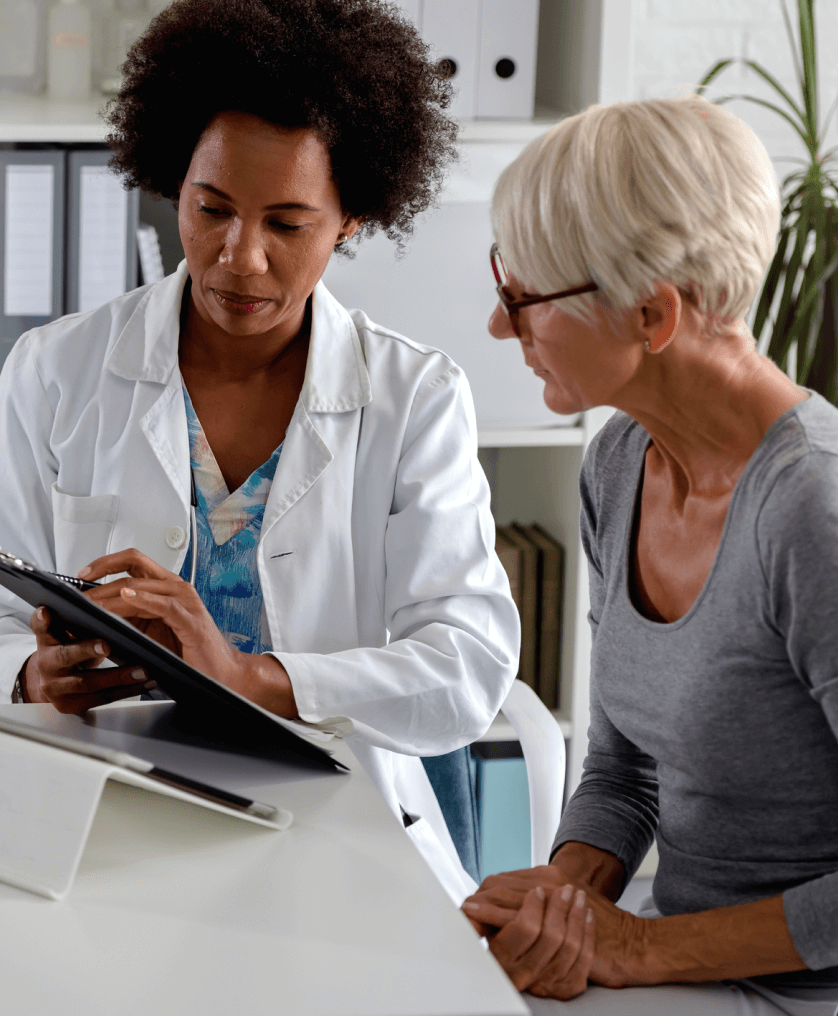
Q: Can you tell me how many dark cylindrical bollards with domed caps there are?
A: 0